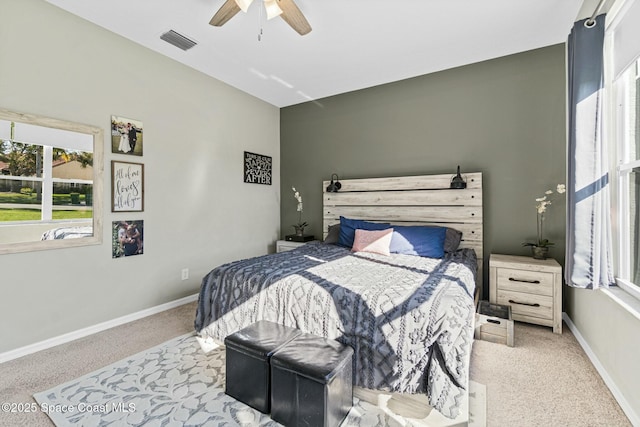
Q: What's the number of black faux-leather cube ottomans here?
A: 2